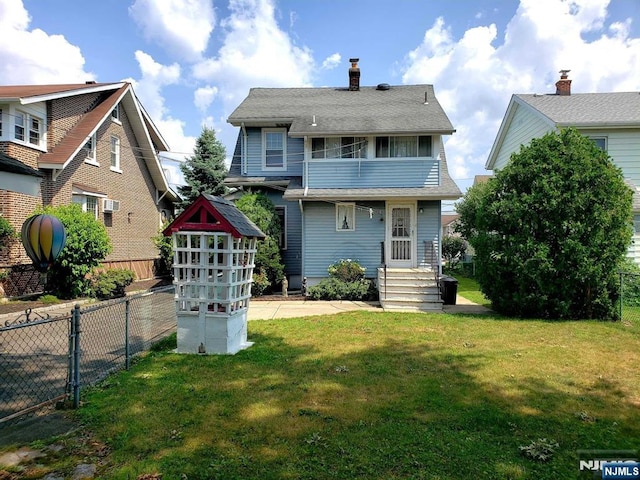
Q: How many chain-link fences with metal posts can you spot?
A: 2